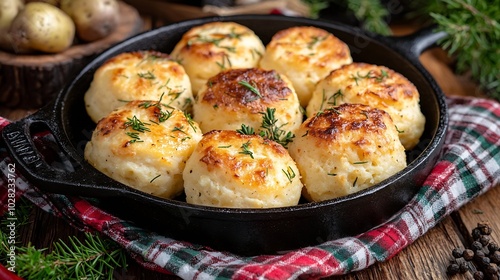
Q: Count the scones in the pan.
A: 8